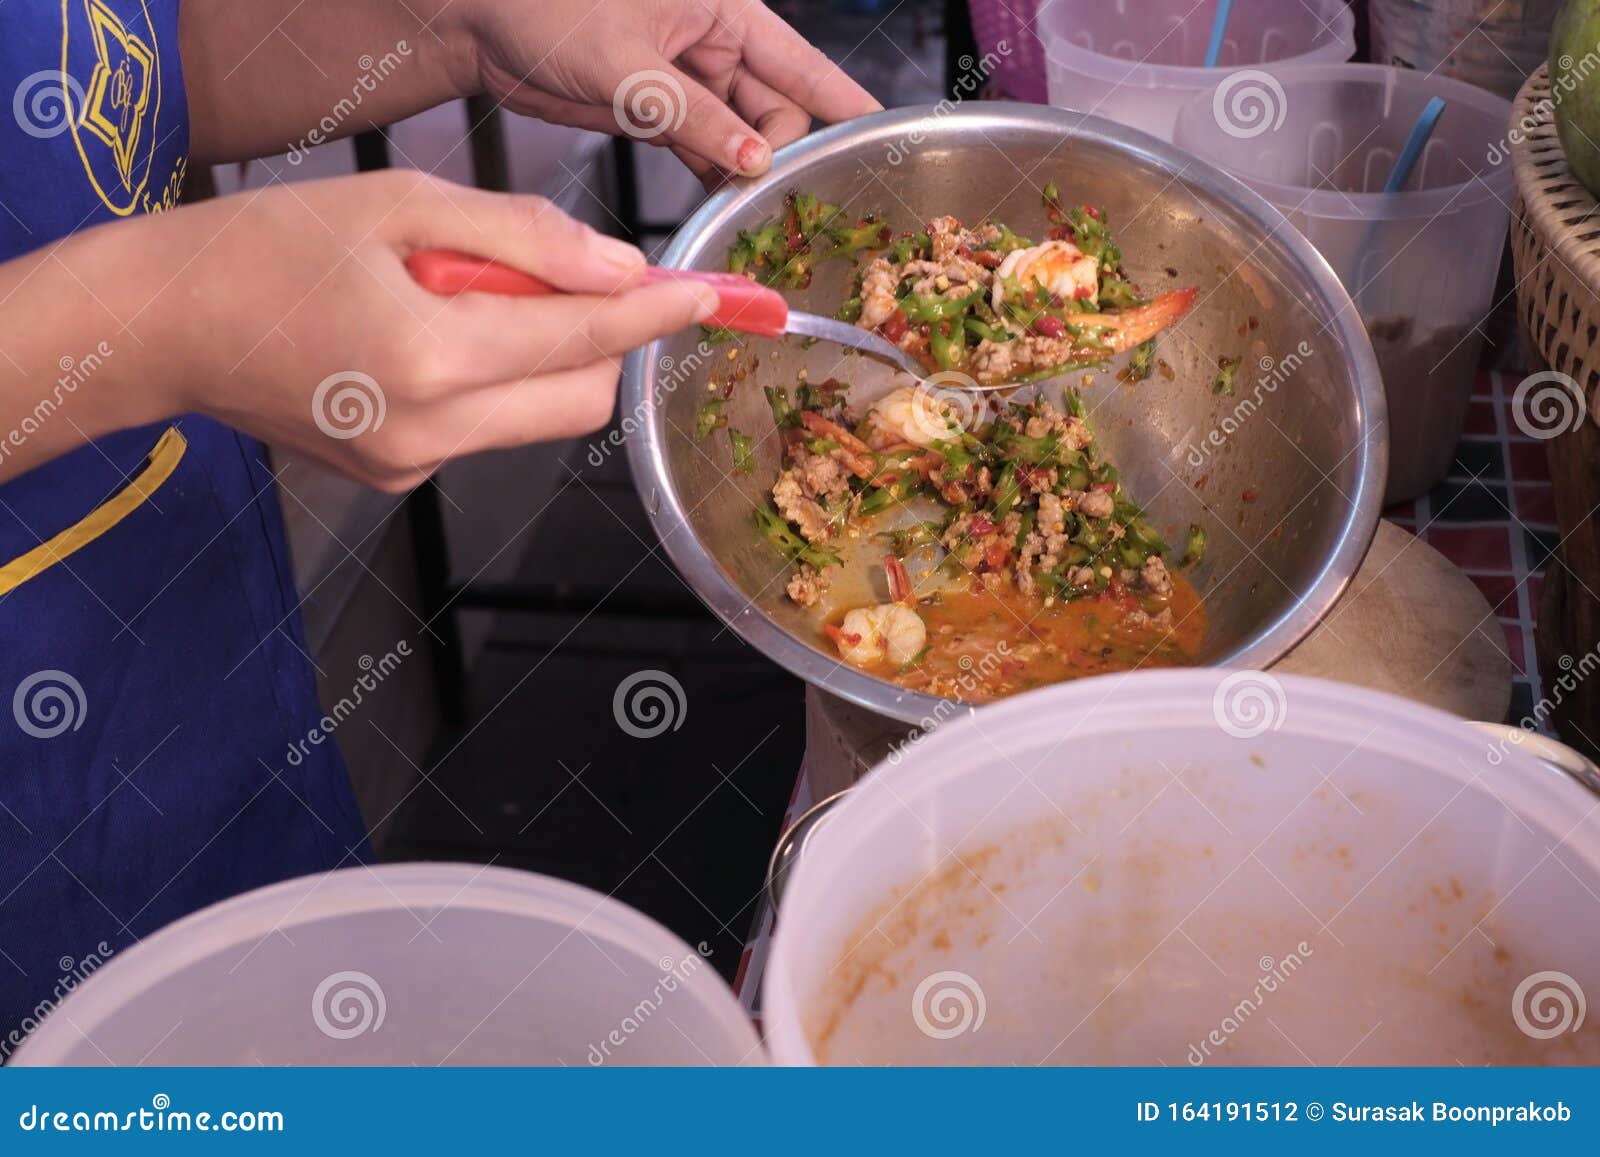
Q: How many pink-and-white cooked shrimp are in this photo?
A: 3